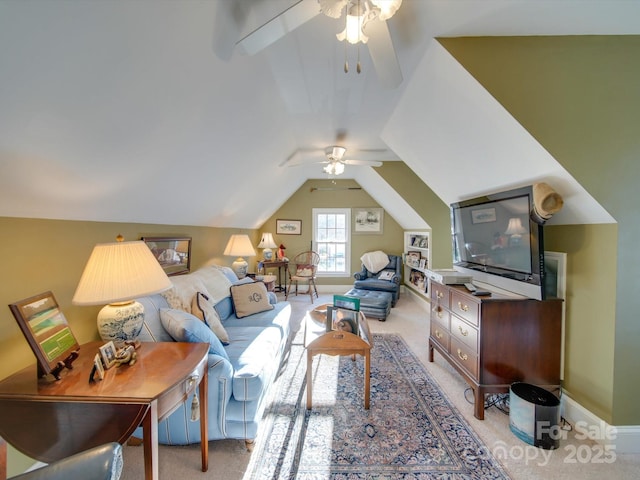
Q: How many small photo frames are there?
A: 2